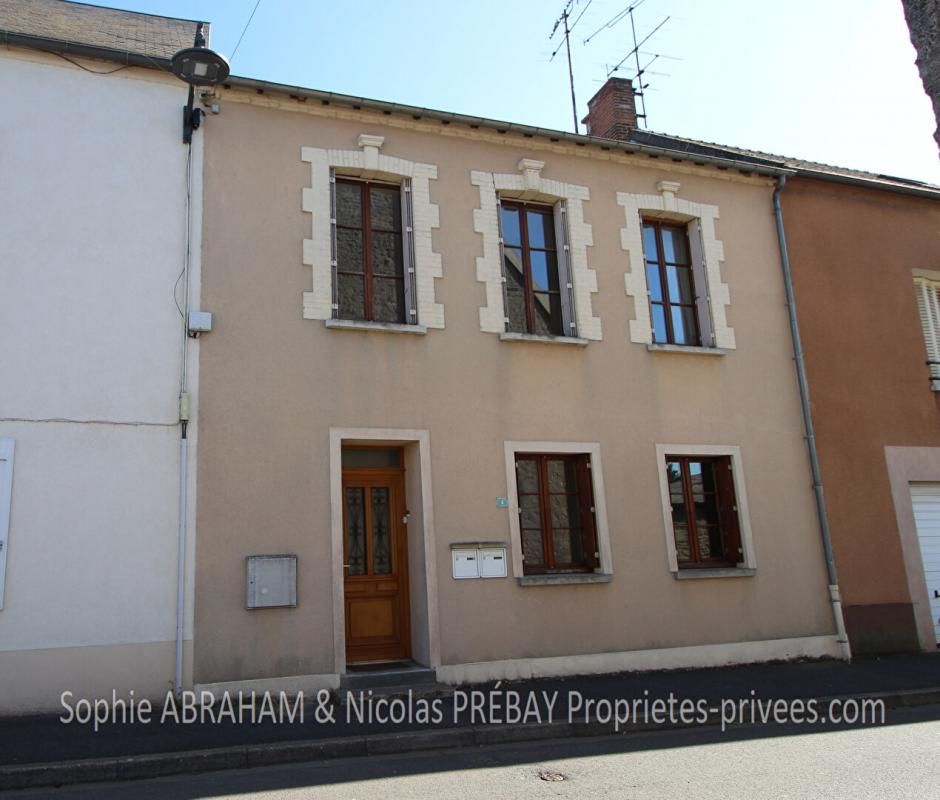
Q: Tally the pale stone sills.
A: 5